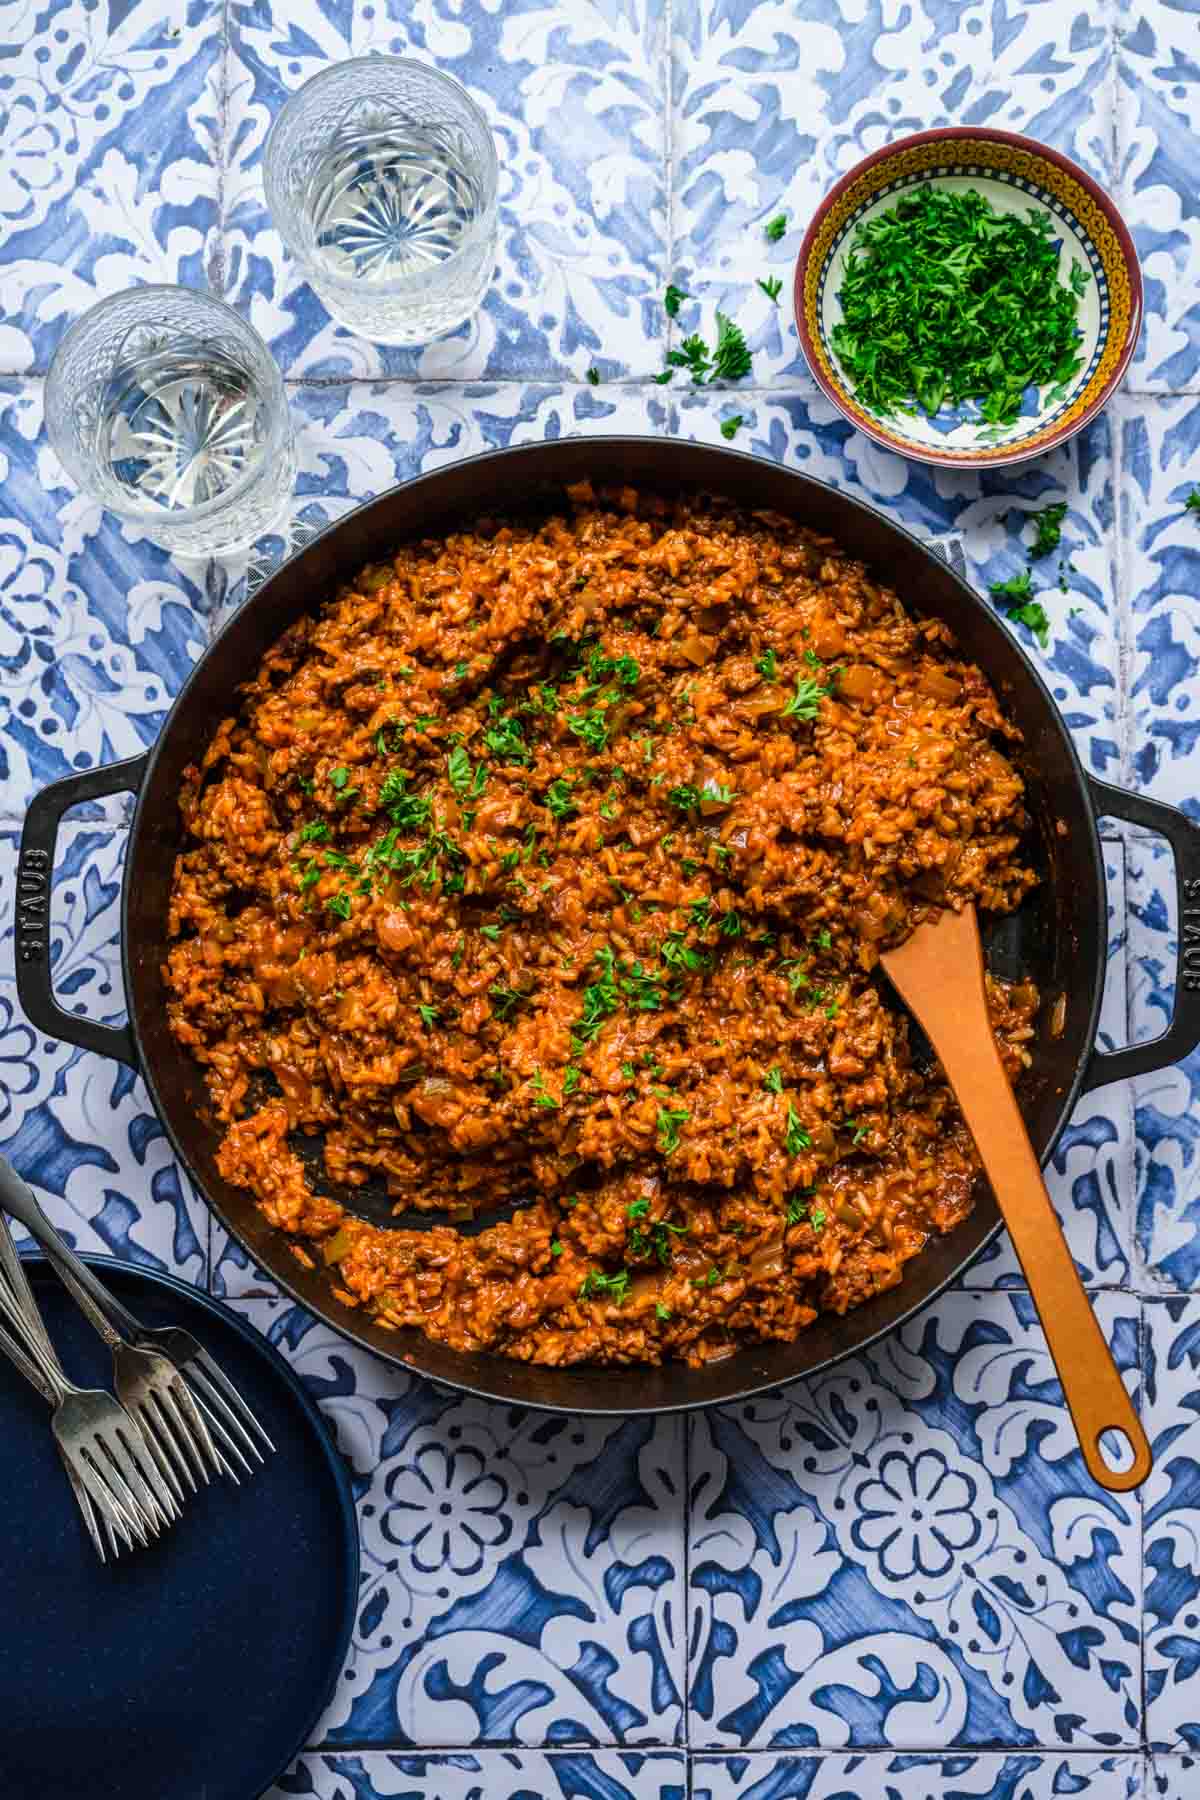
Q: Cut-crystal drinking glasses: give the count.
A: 2